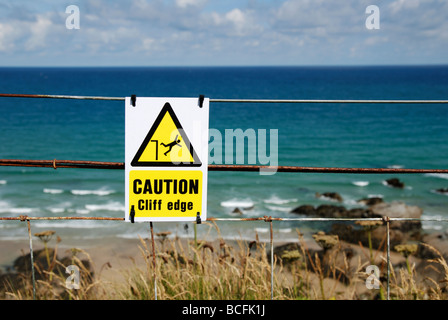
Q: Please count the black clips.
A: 4